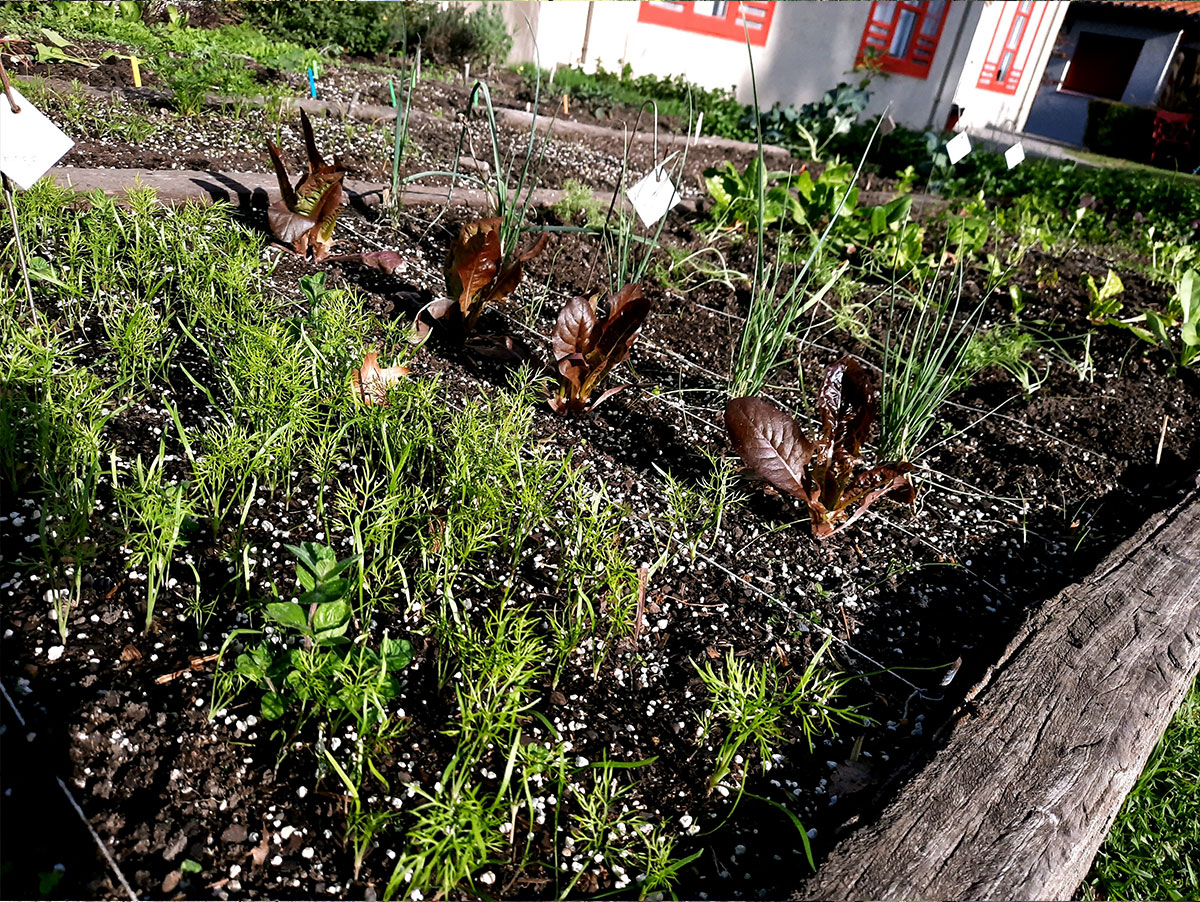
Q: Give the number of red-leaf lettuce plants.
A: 4